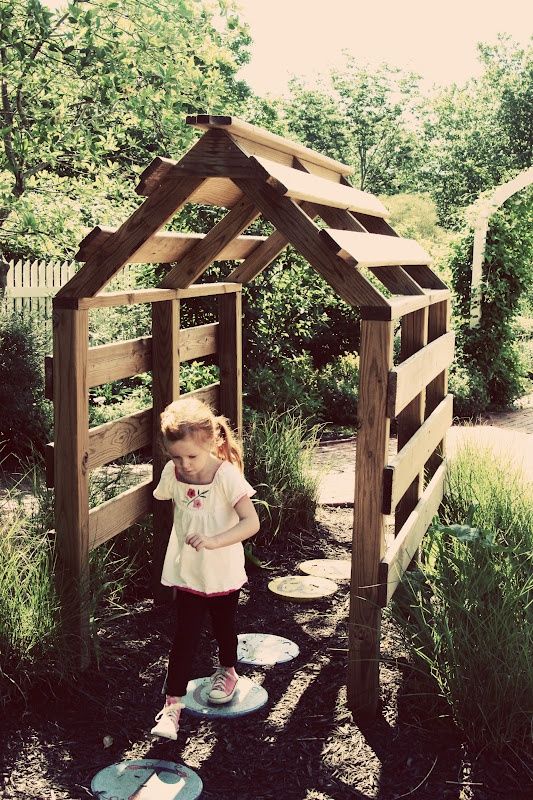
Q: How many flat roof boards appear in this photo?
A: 5